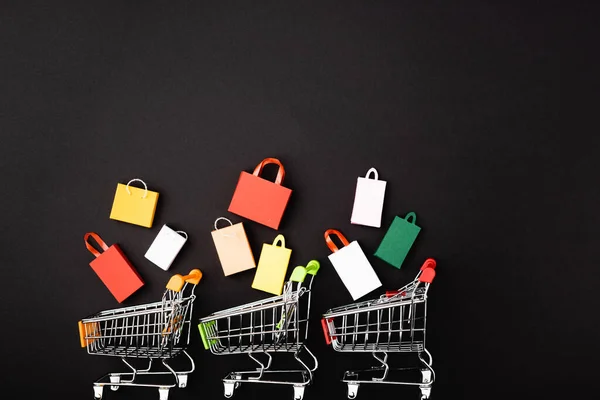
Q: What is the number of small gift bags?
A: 9